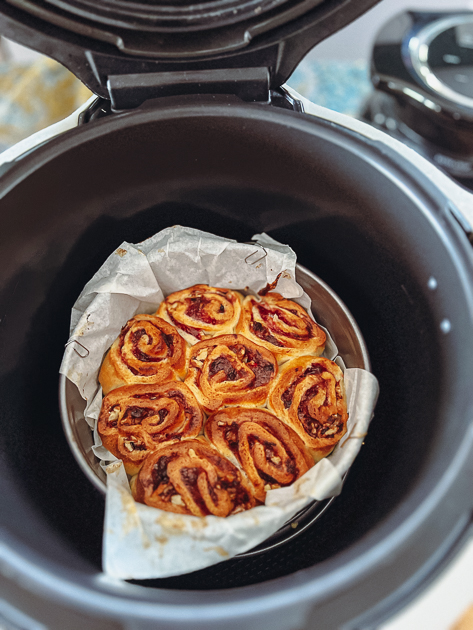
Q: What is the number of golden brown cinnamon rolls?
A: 8